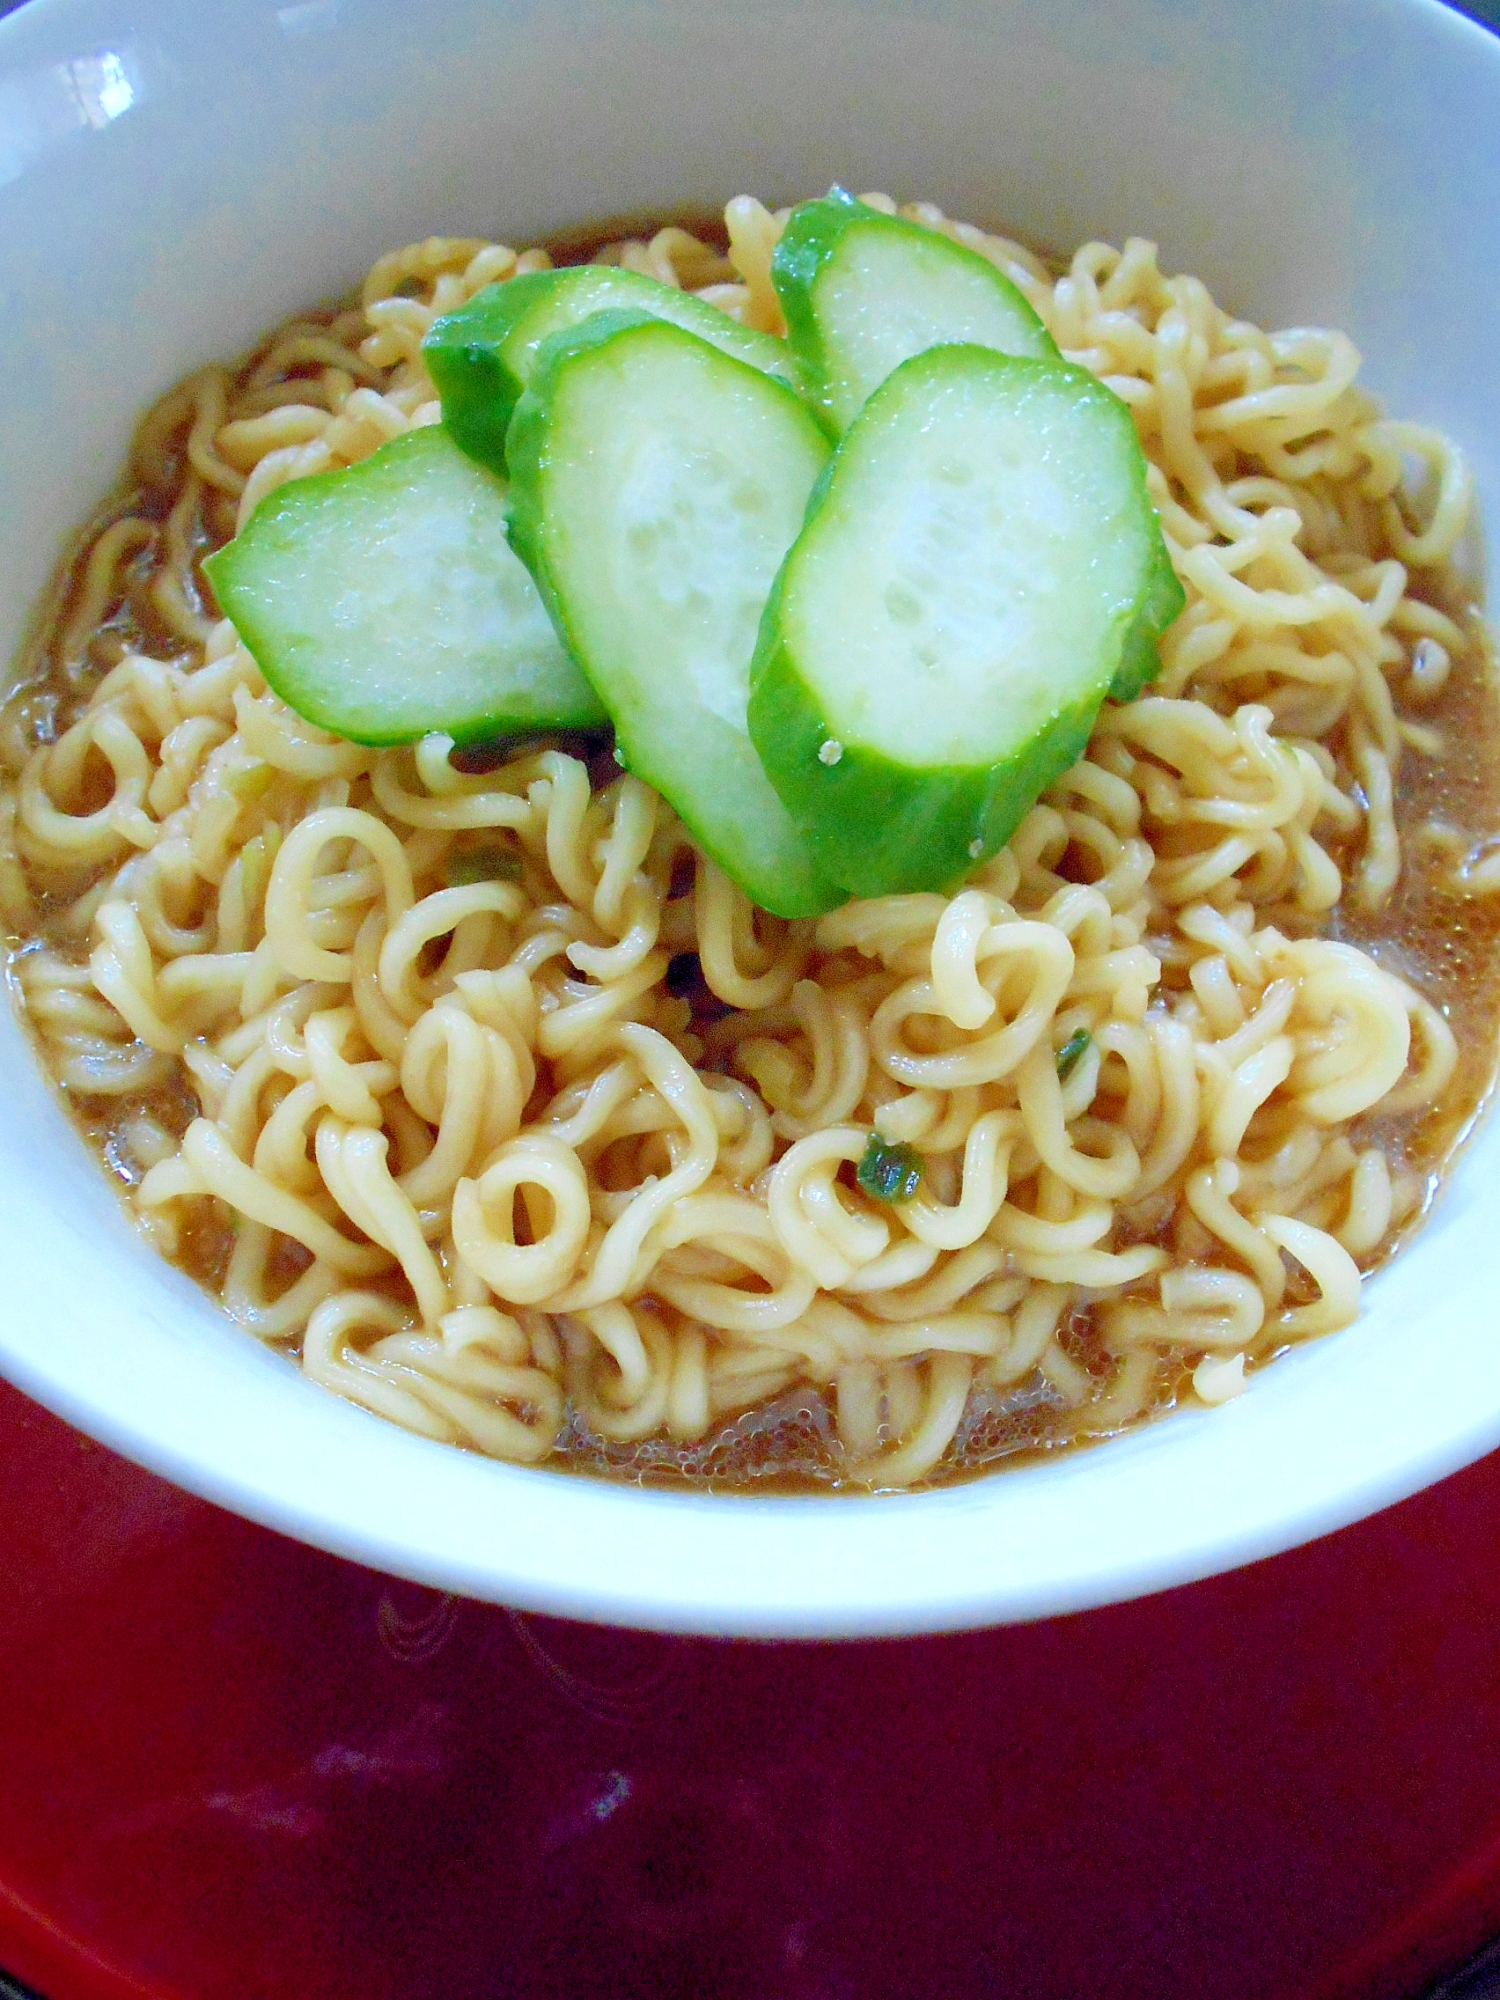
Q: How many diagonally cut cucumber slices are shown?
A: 5